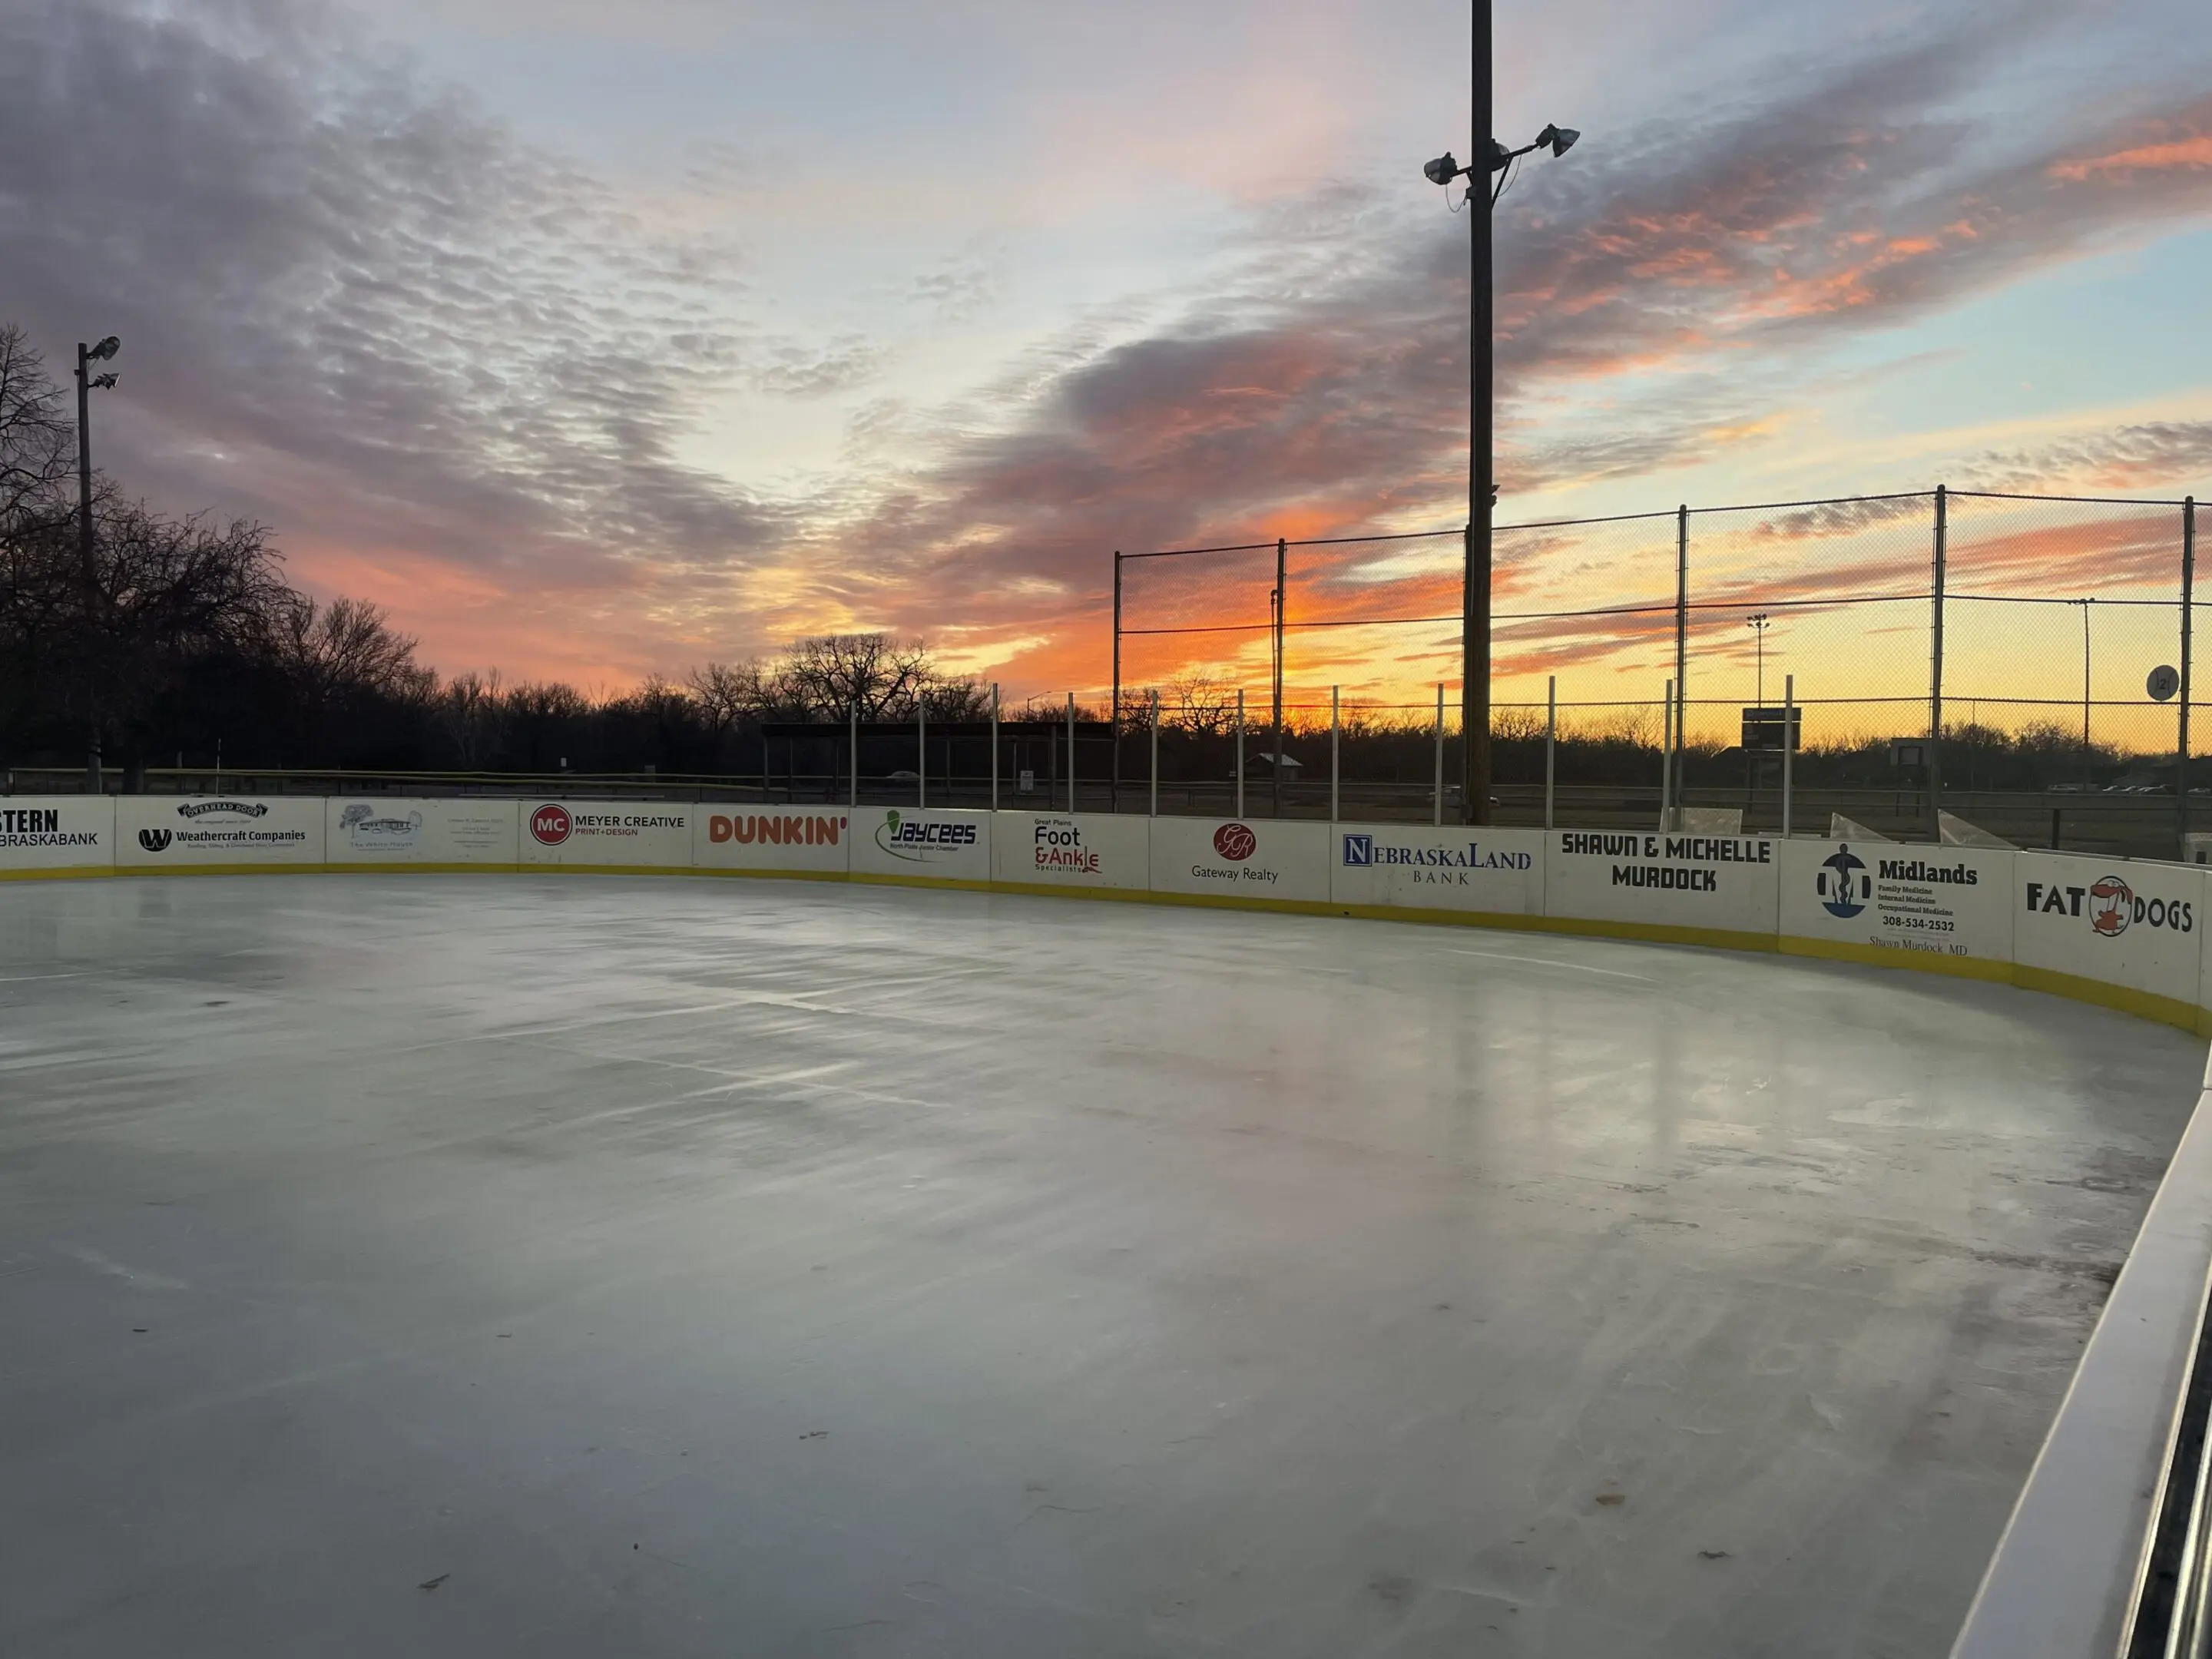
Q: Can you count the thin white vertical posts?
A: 11